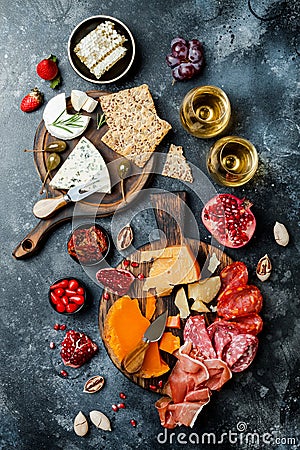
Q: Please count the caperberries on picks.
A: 3